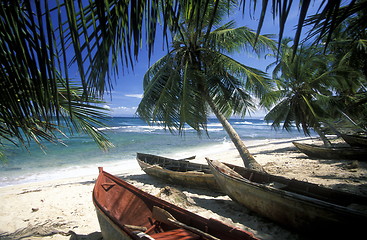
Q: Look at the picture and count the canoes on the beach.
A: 5